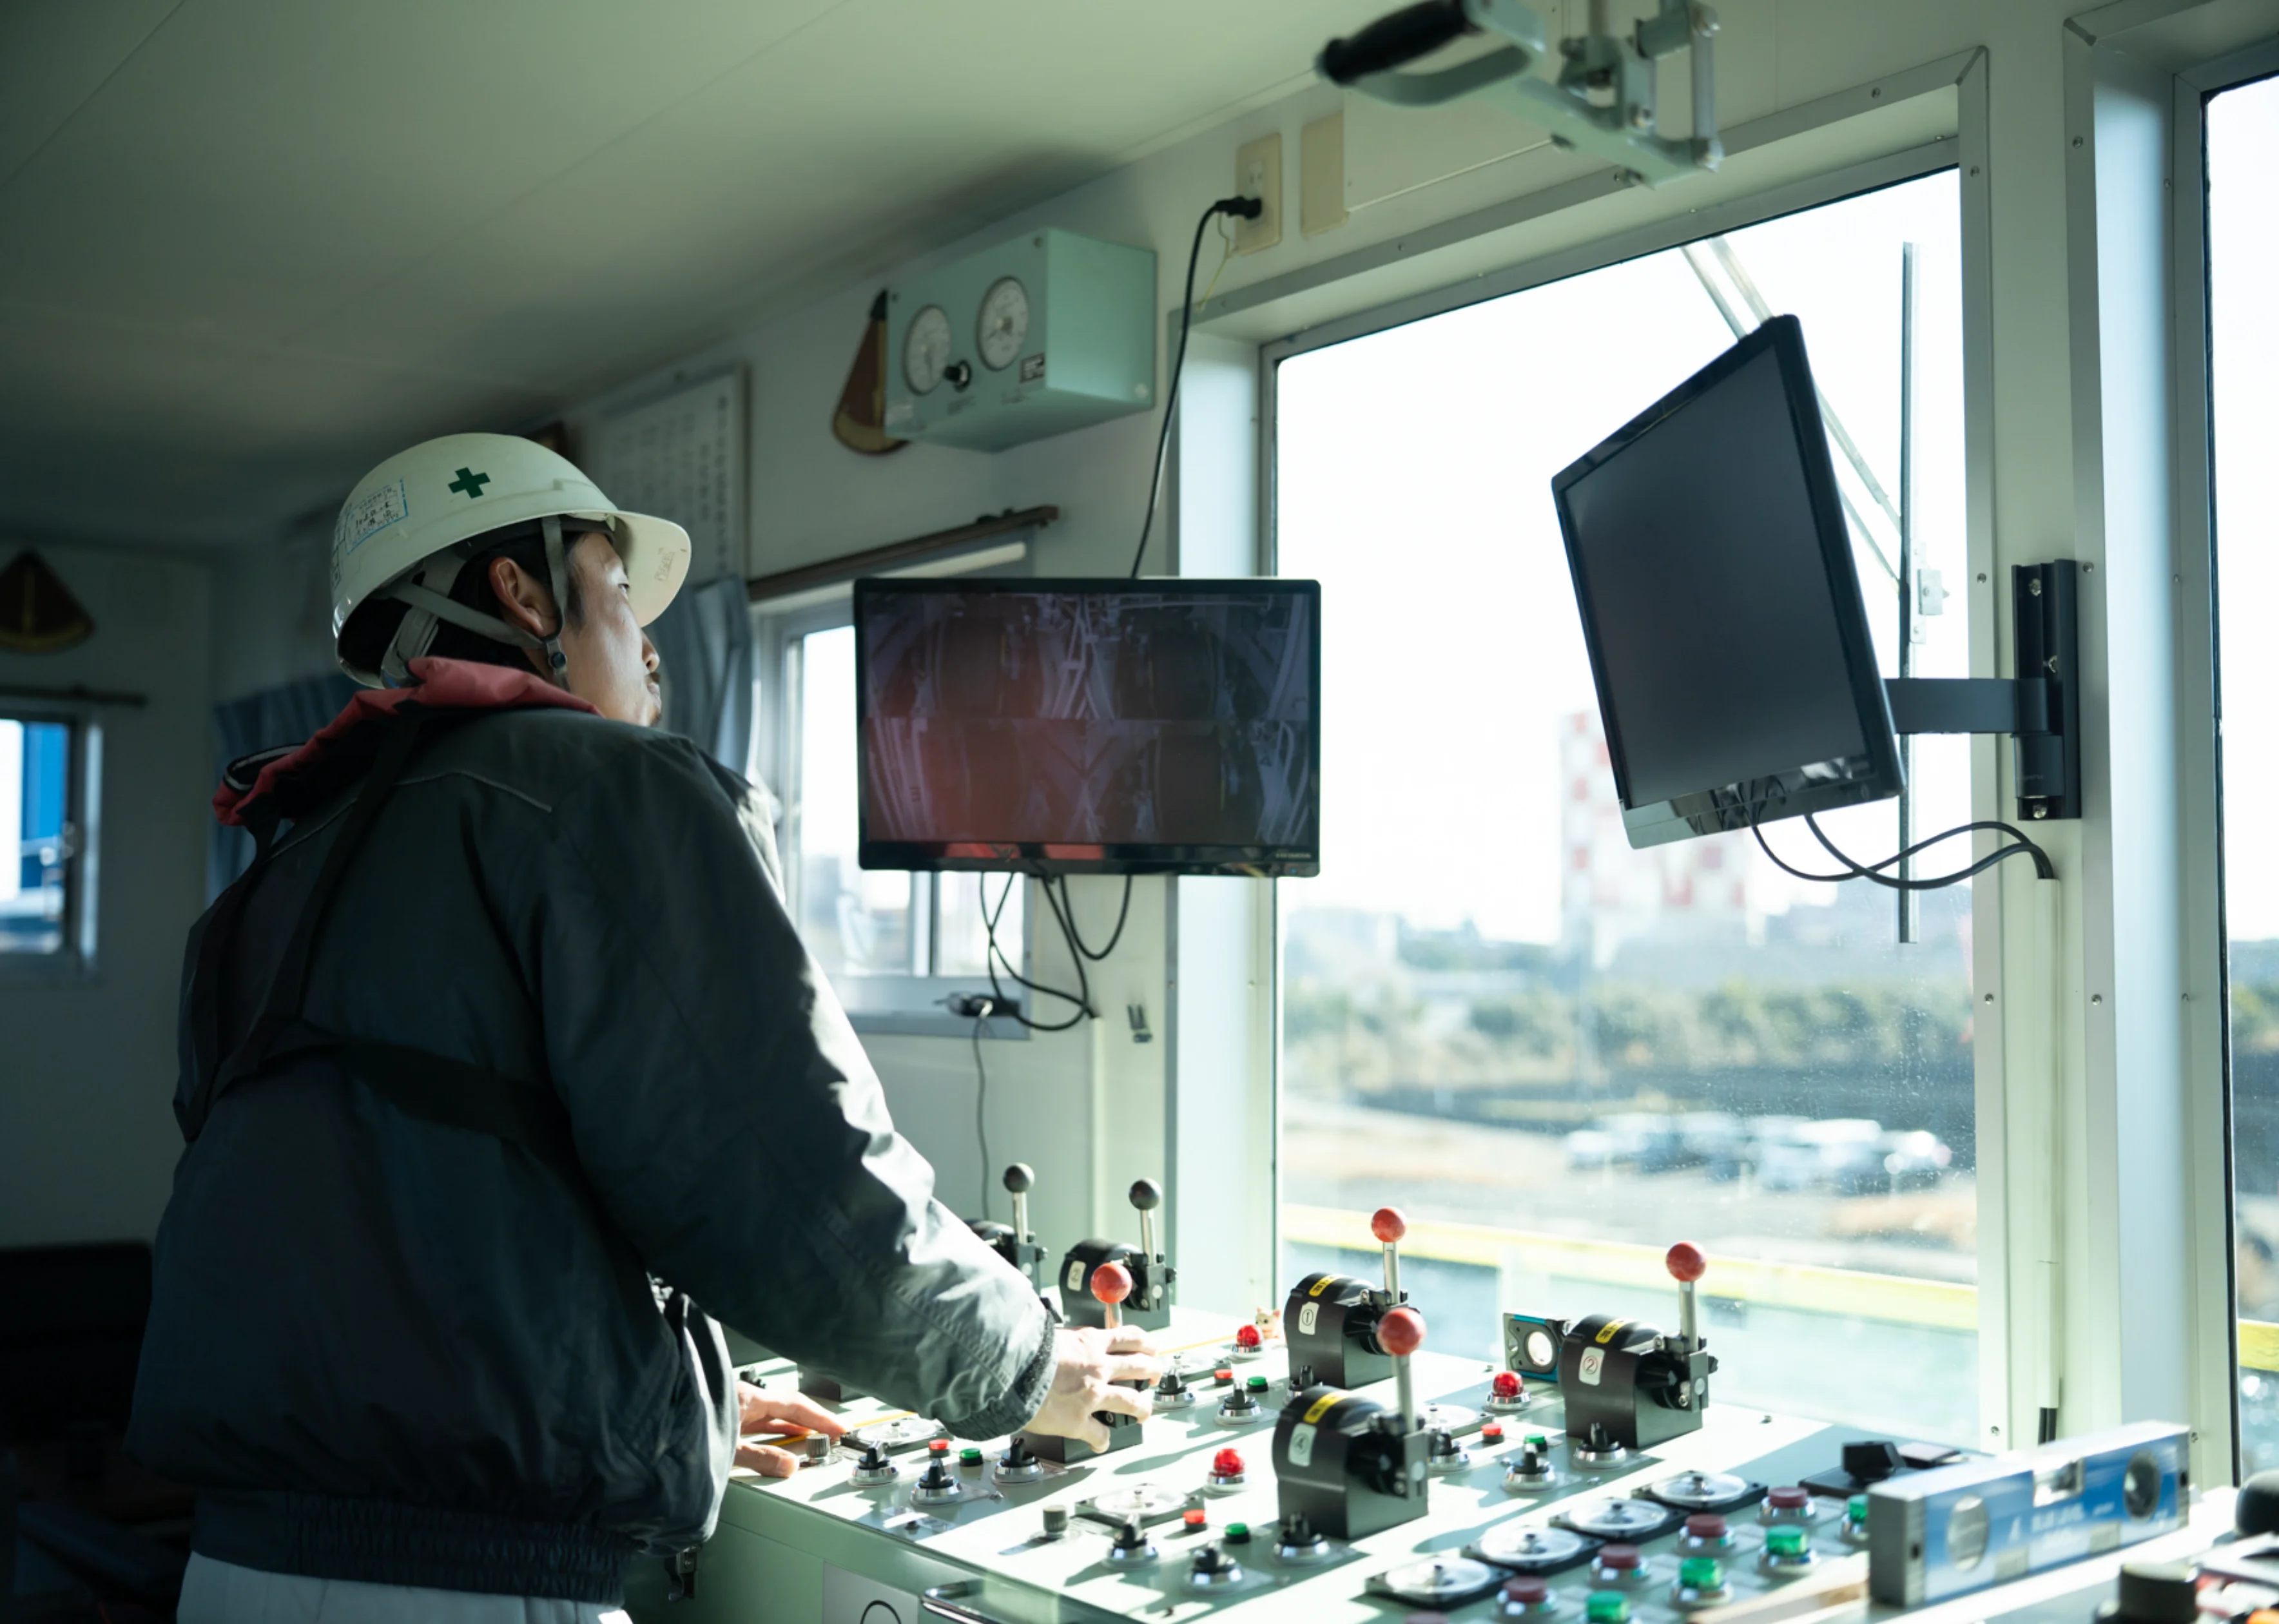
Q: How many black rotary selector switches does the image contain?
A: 12